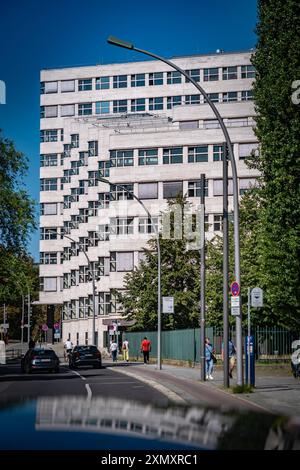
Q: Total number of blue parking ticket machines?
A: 1